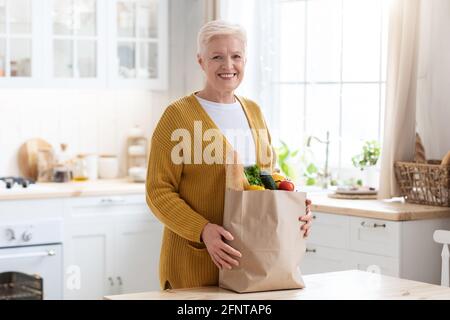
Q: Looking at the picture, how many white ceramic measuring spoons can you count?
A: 0